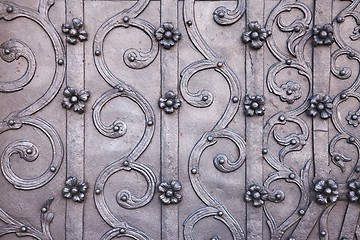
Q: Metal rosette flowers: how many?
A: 13